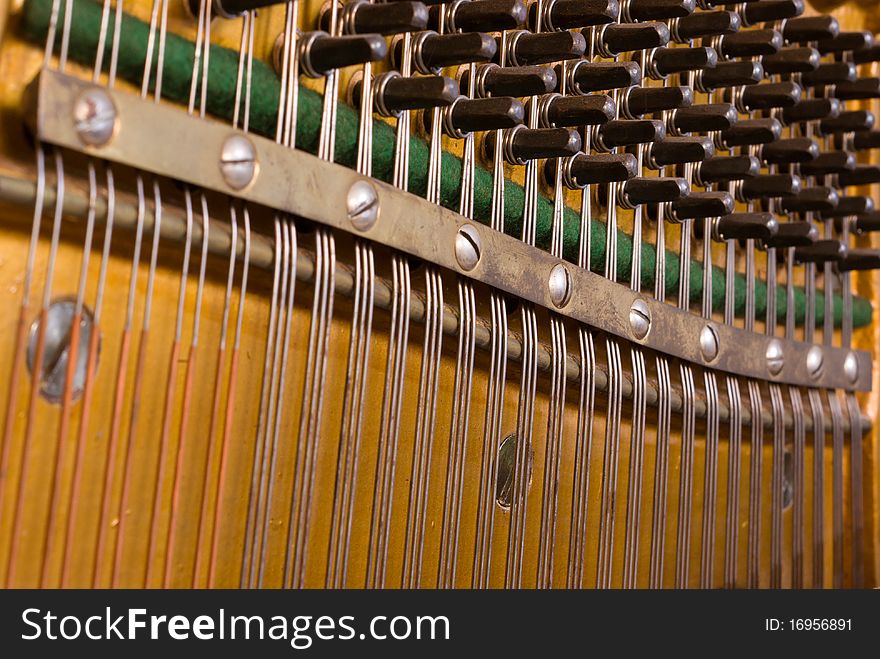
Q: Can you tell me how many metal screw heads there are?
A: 13